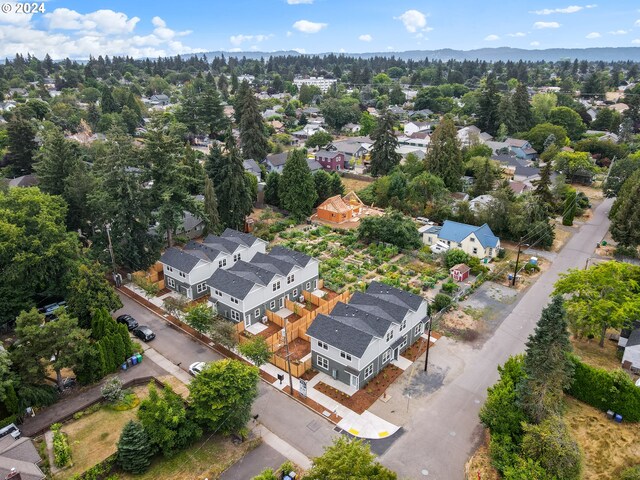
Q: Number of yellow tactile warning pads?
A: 2